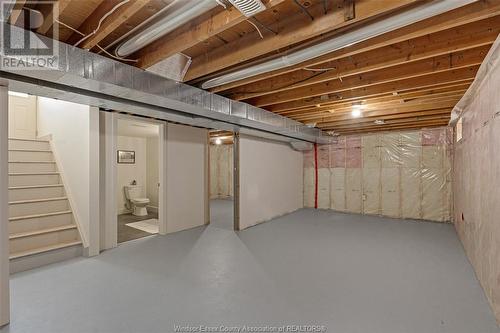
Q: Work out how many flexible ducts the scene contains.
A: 2